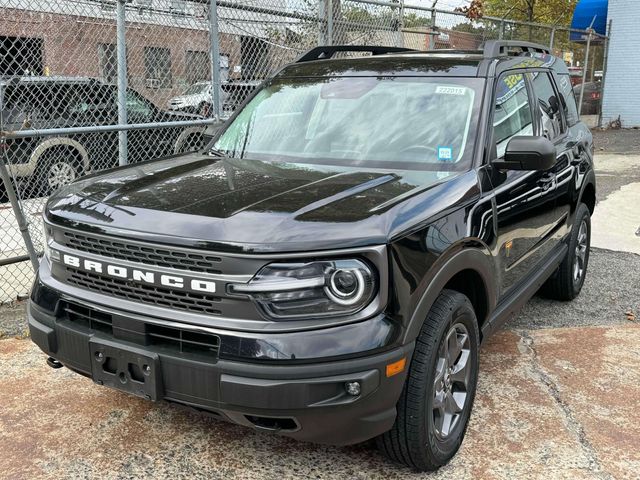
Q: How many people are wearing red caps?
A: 0